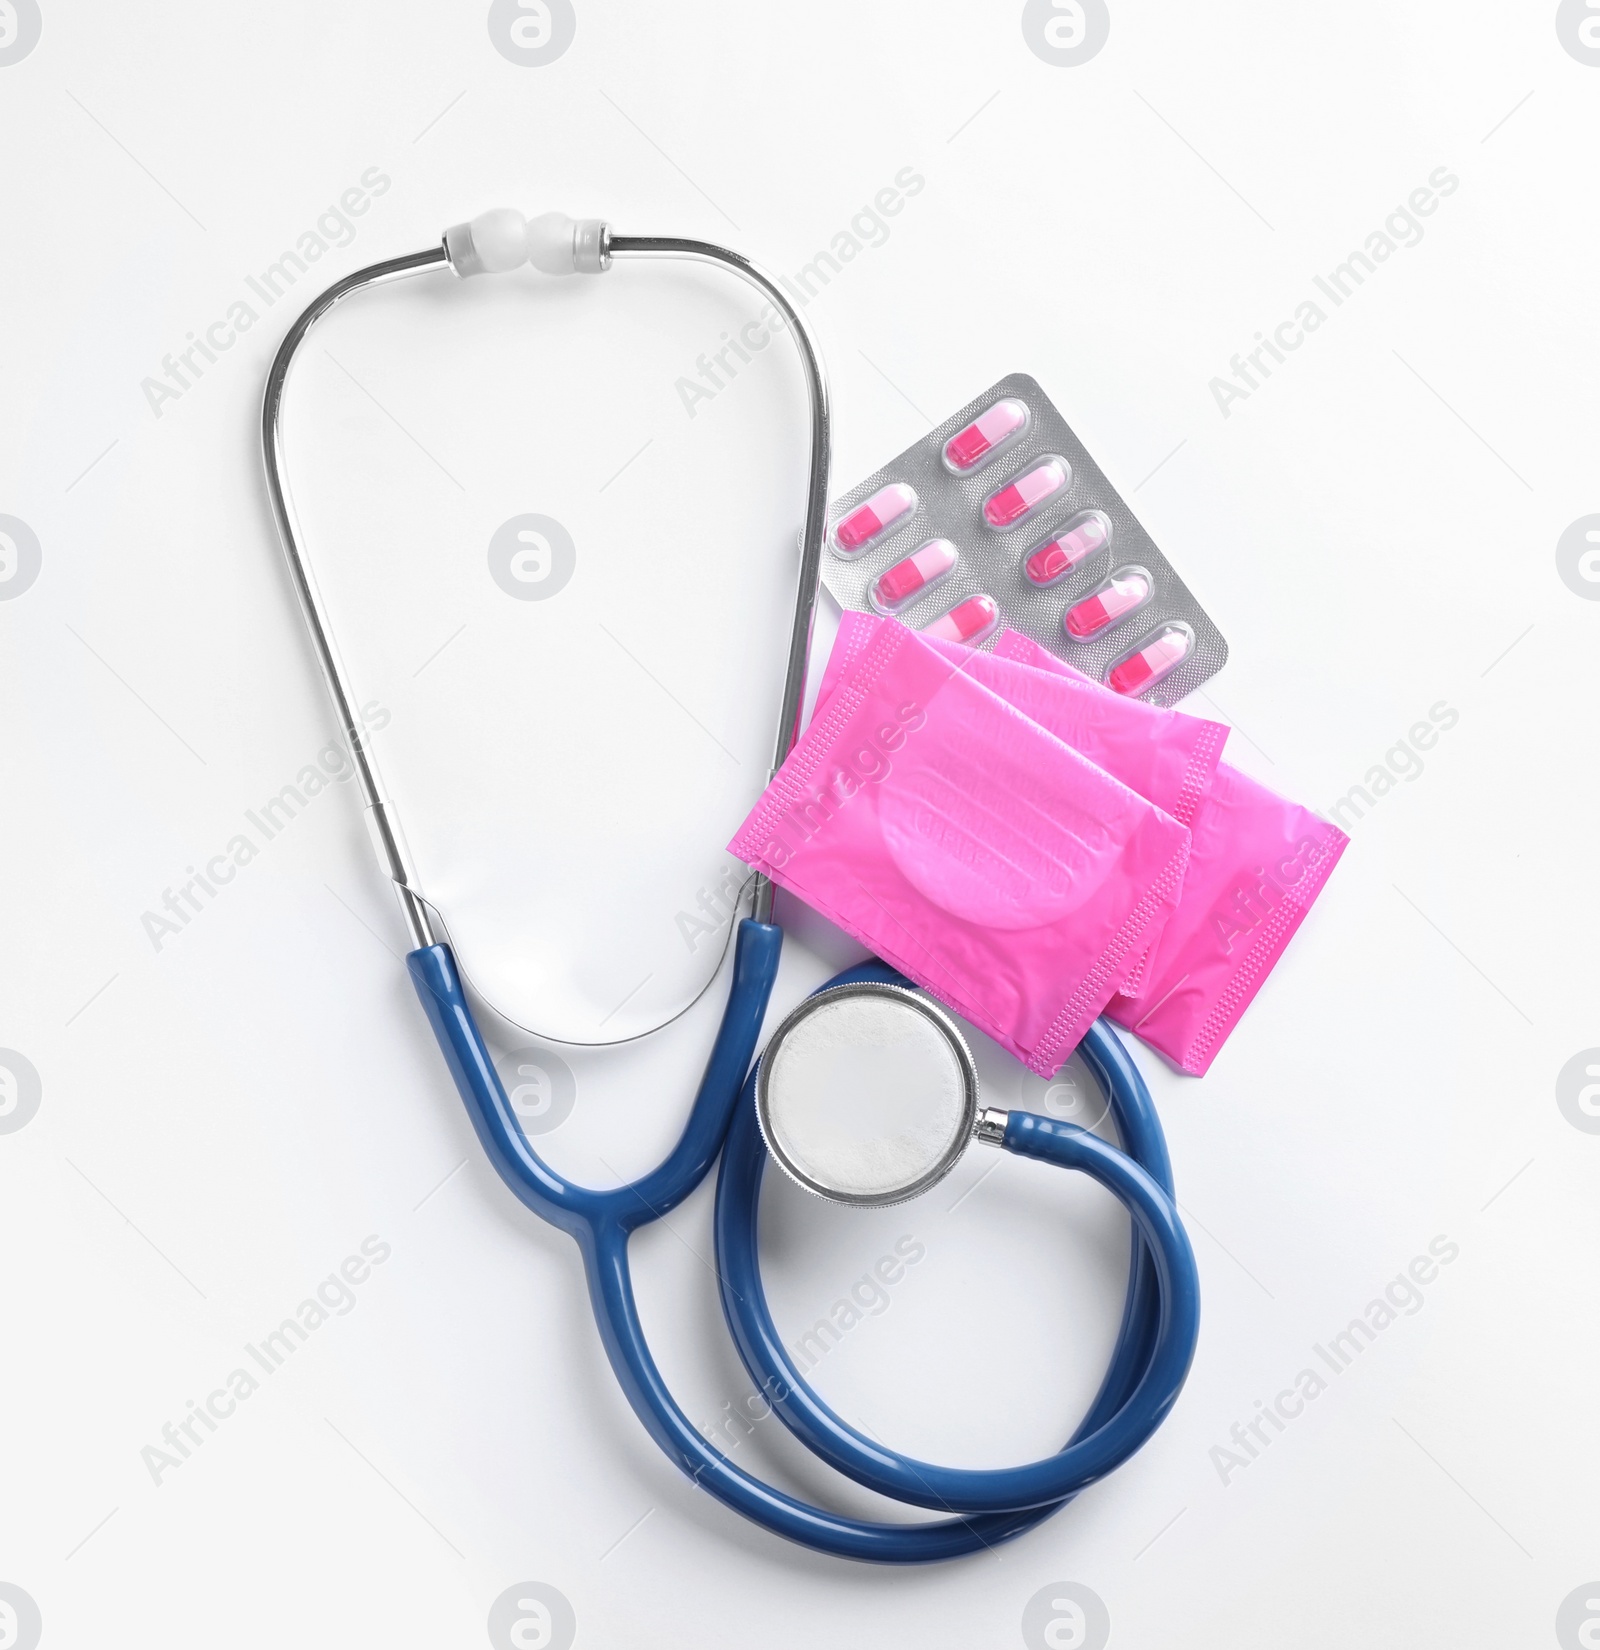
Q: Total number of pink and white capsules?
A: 8